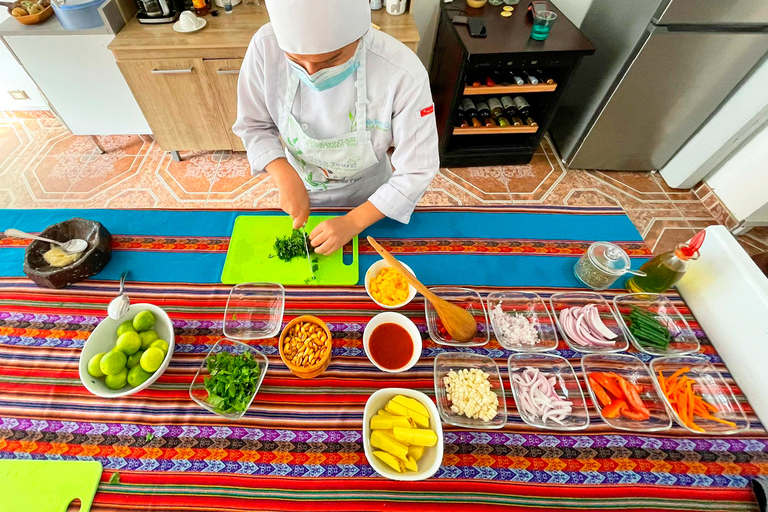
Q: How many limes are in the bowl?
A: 12